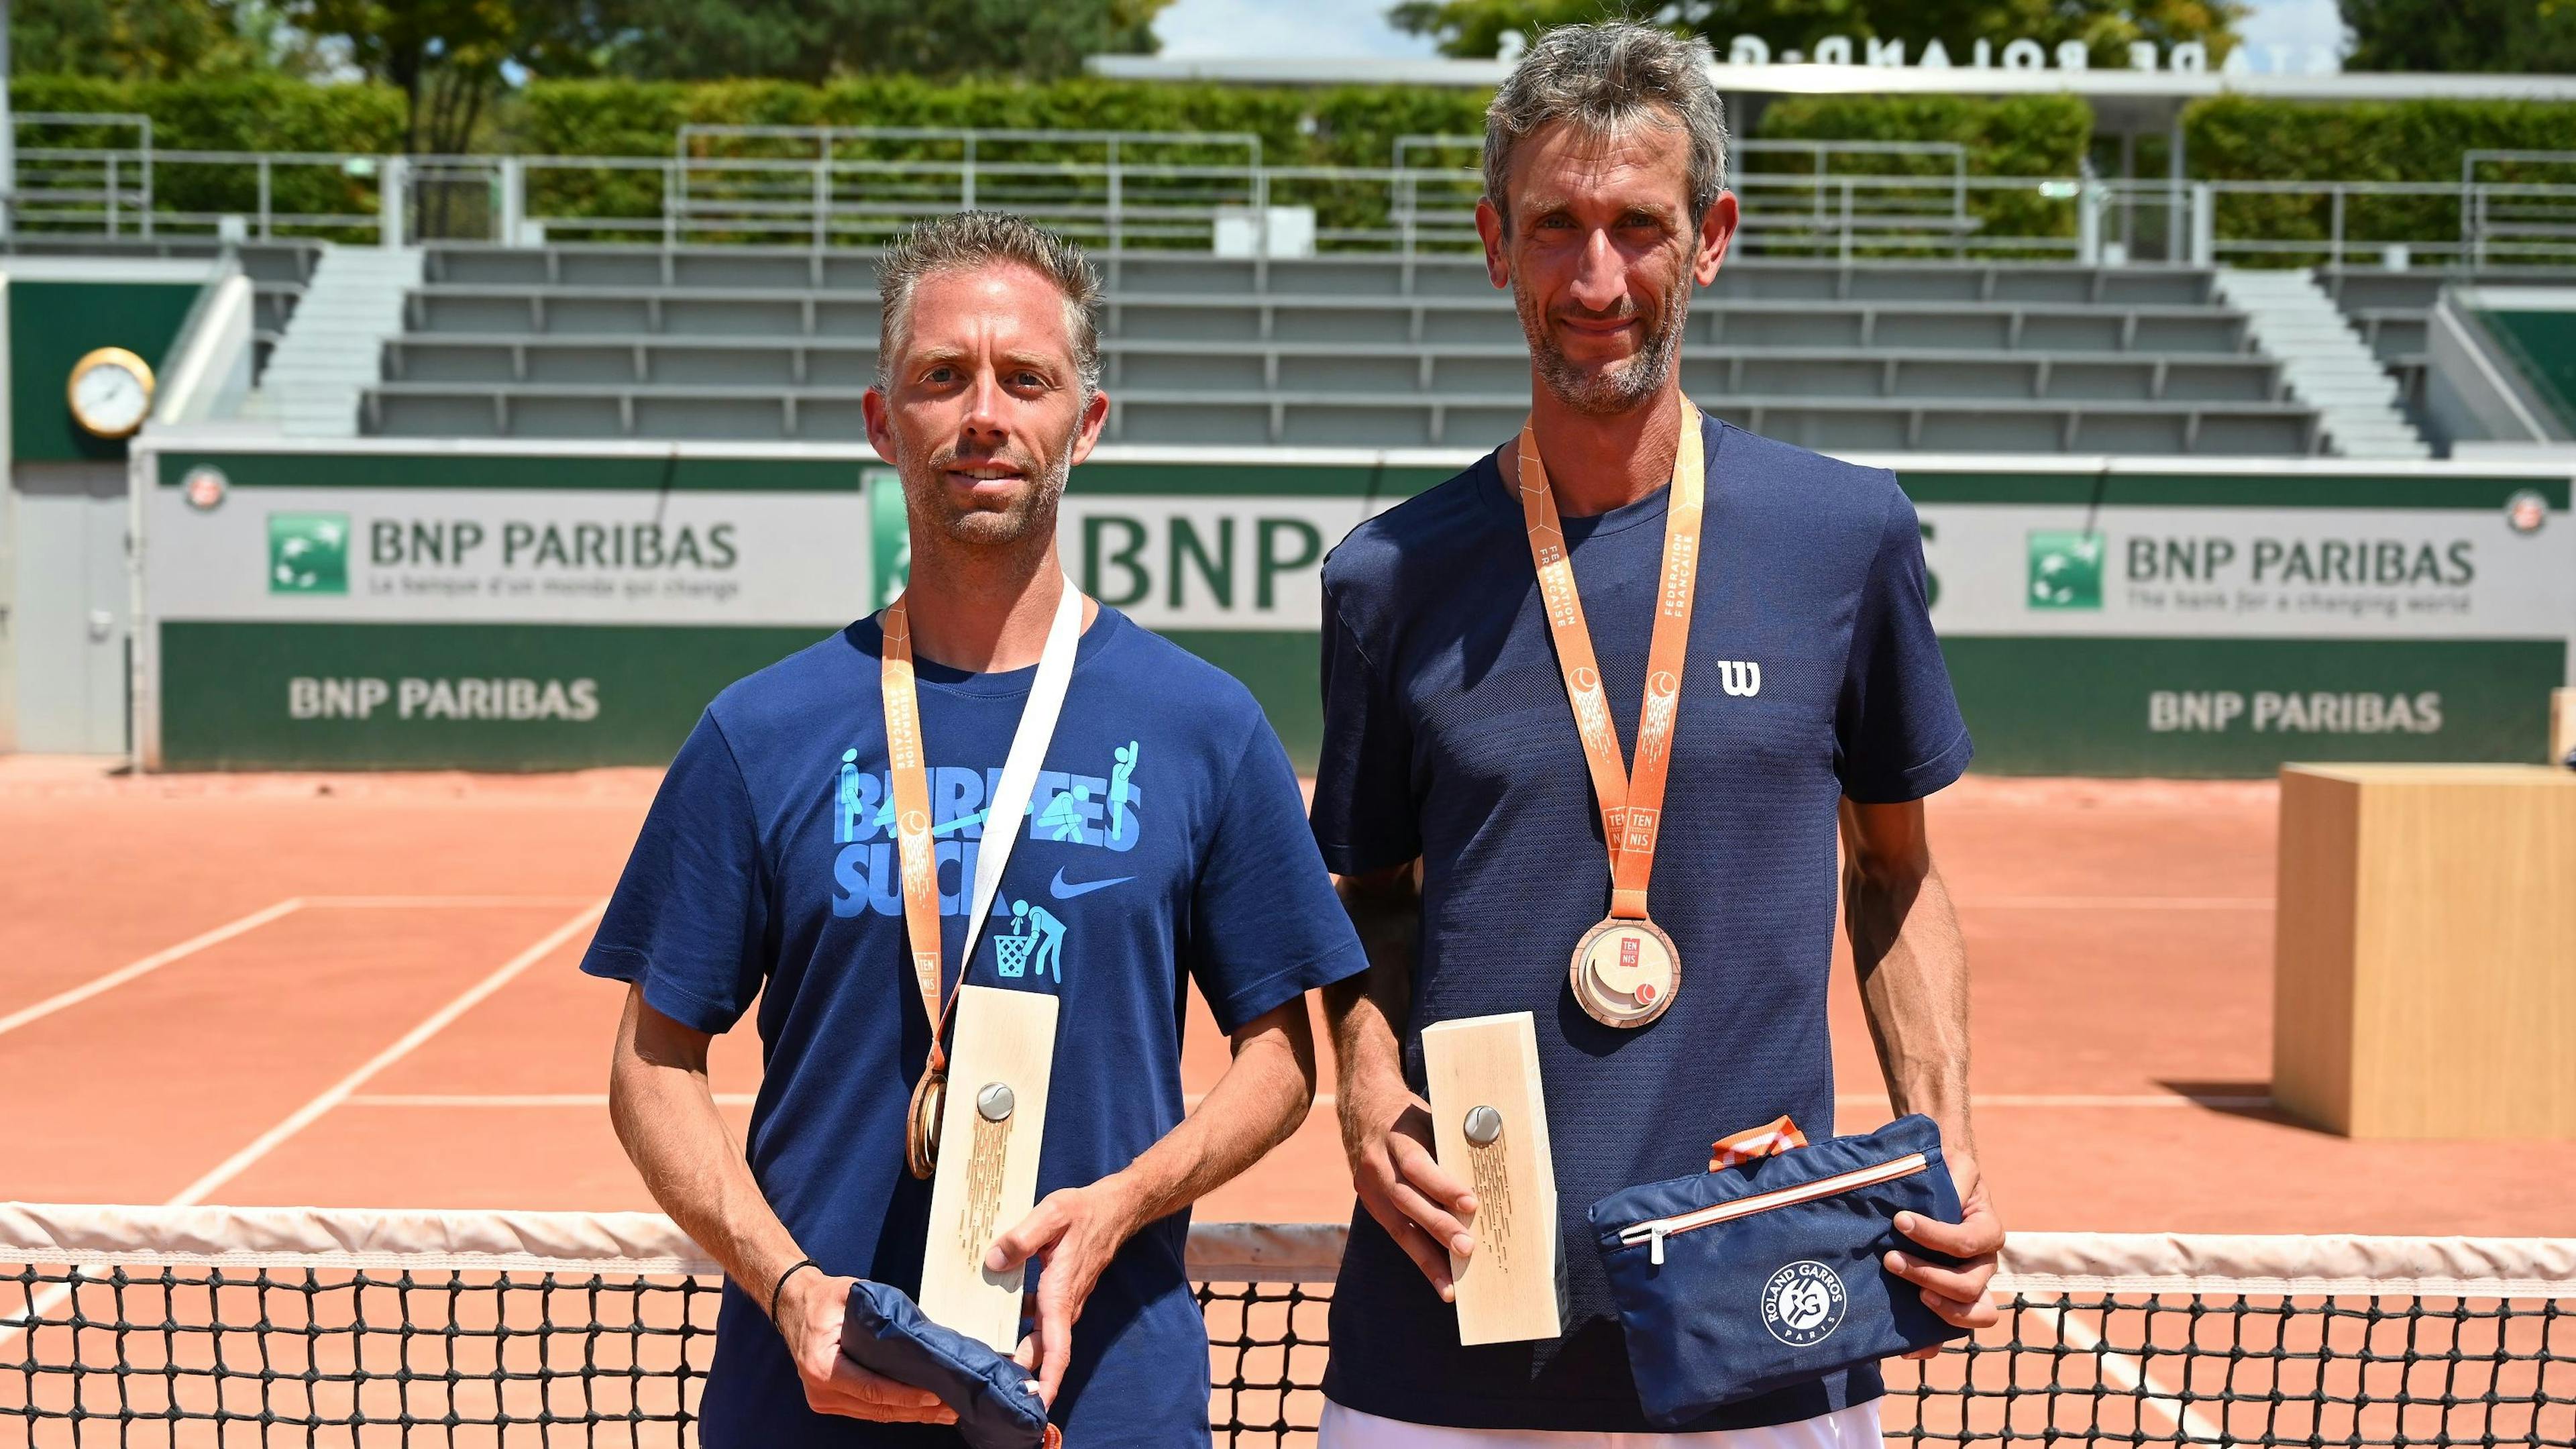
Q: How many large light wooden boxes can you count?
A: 1